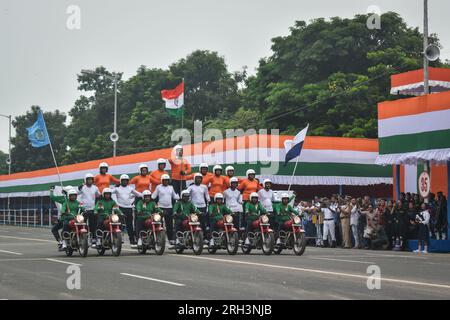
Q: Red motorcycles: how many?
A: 7